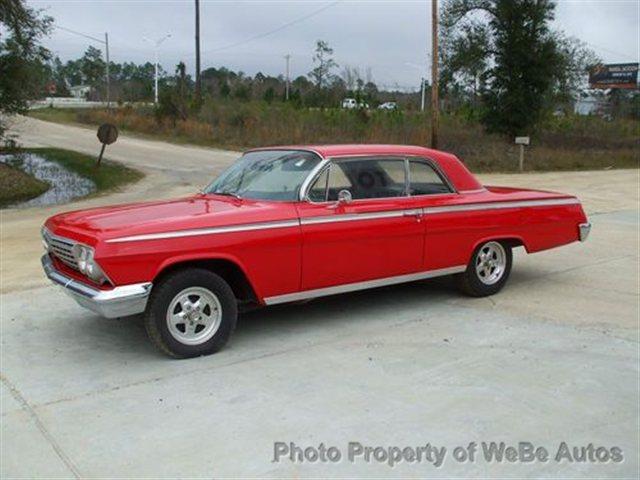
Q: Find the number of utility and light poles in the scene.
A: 6